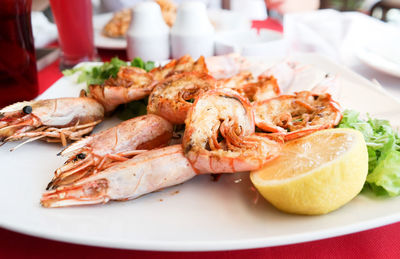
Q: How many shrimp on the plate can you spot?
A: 6